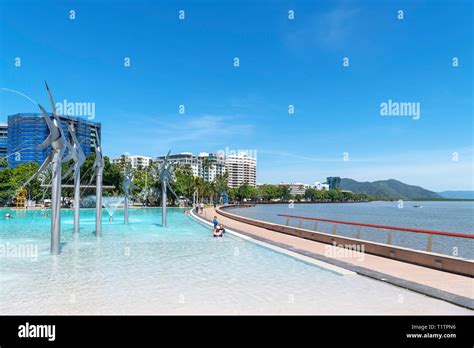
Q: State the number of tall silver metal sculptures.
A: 5